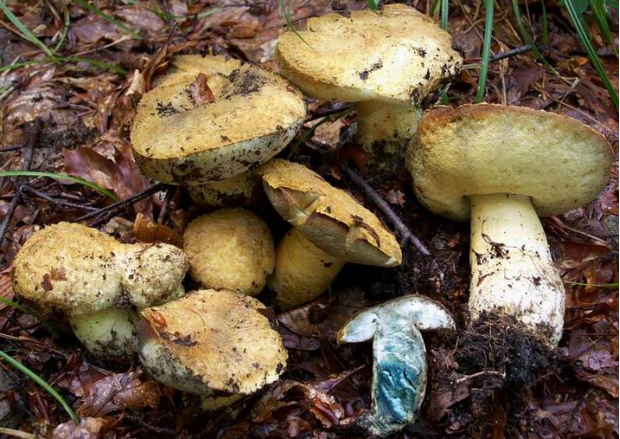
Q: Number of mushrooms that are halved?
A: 1